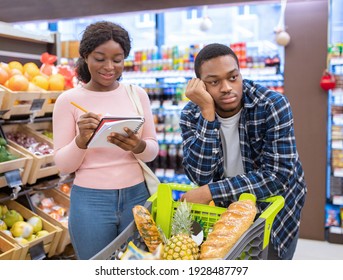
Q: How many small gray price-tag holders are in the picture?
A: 3